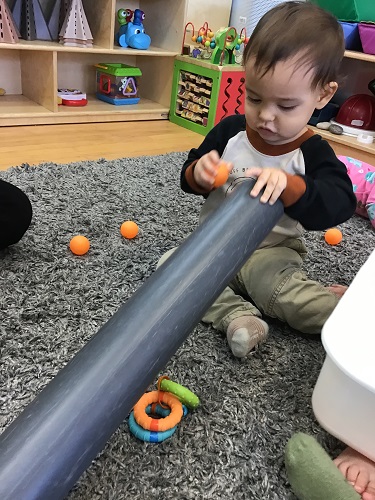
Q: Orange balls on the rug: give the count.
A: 3